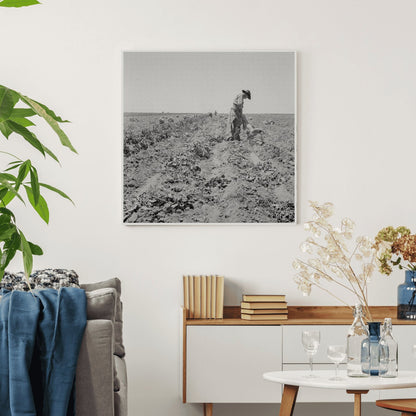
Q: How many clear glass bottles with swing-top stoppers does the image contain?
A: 2